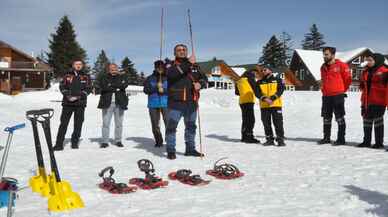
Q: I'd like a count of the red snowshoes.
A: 4